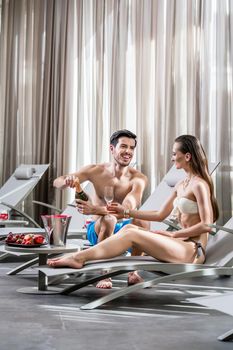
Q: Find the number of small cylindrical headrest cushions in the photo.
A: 2